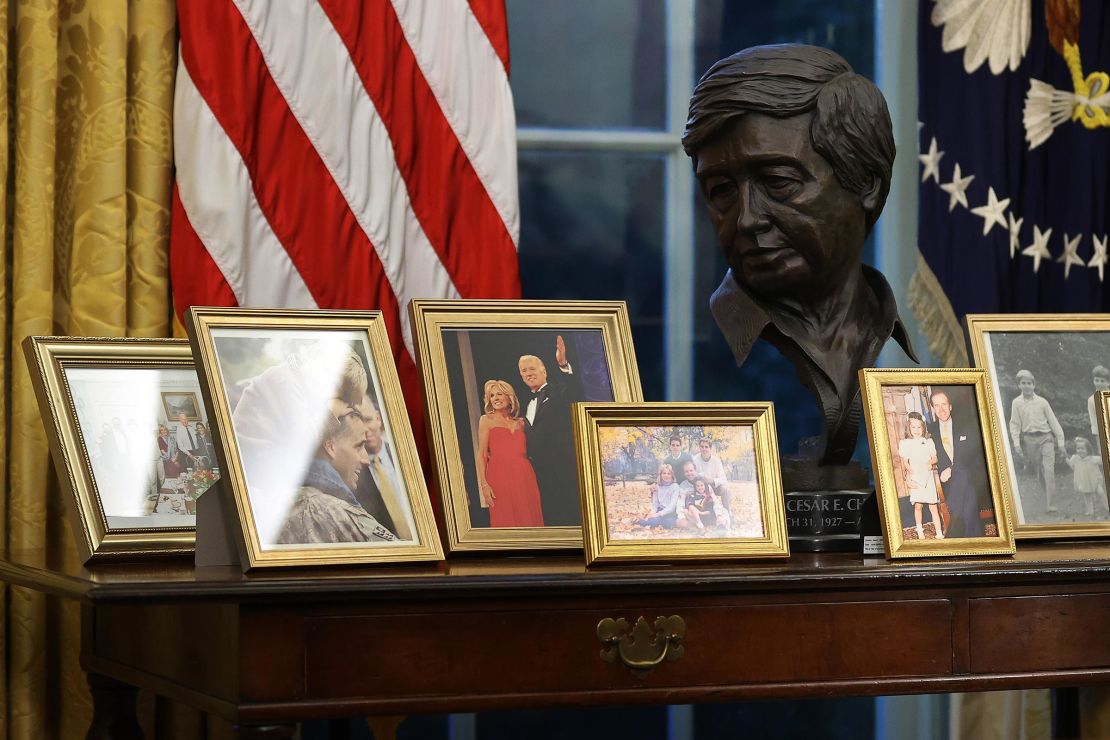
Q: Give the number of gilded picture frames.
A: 7